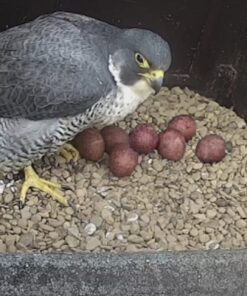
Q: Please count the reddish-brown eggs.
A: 7